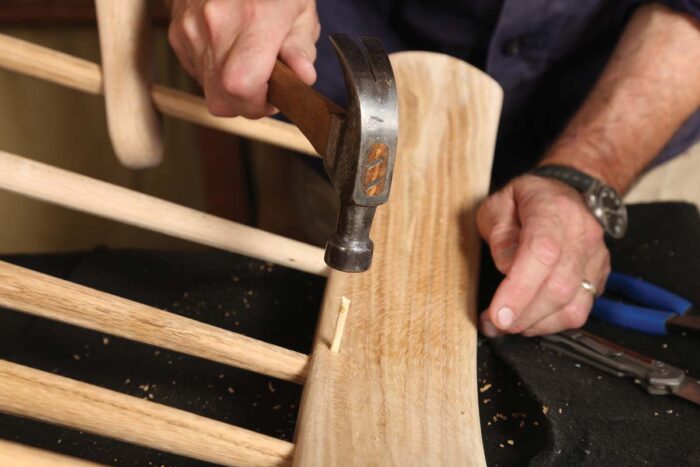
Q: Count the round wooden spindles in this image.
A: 5